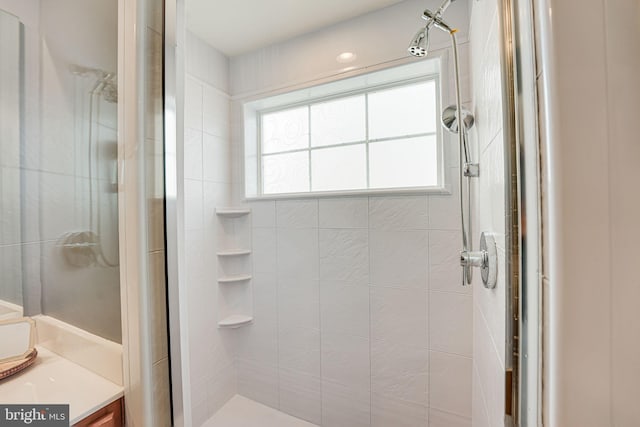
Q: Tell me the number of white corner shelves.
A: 4